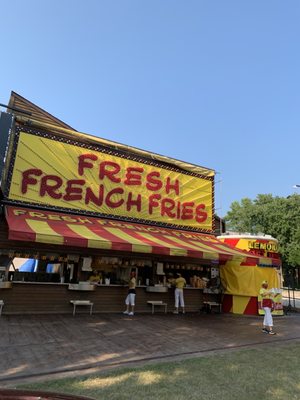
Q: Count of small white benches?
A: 4